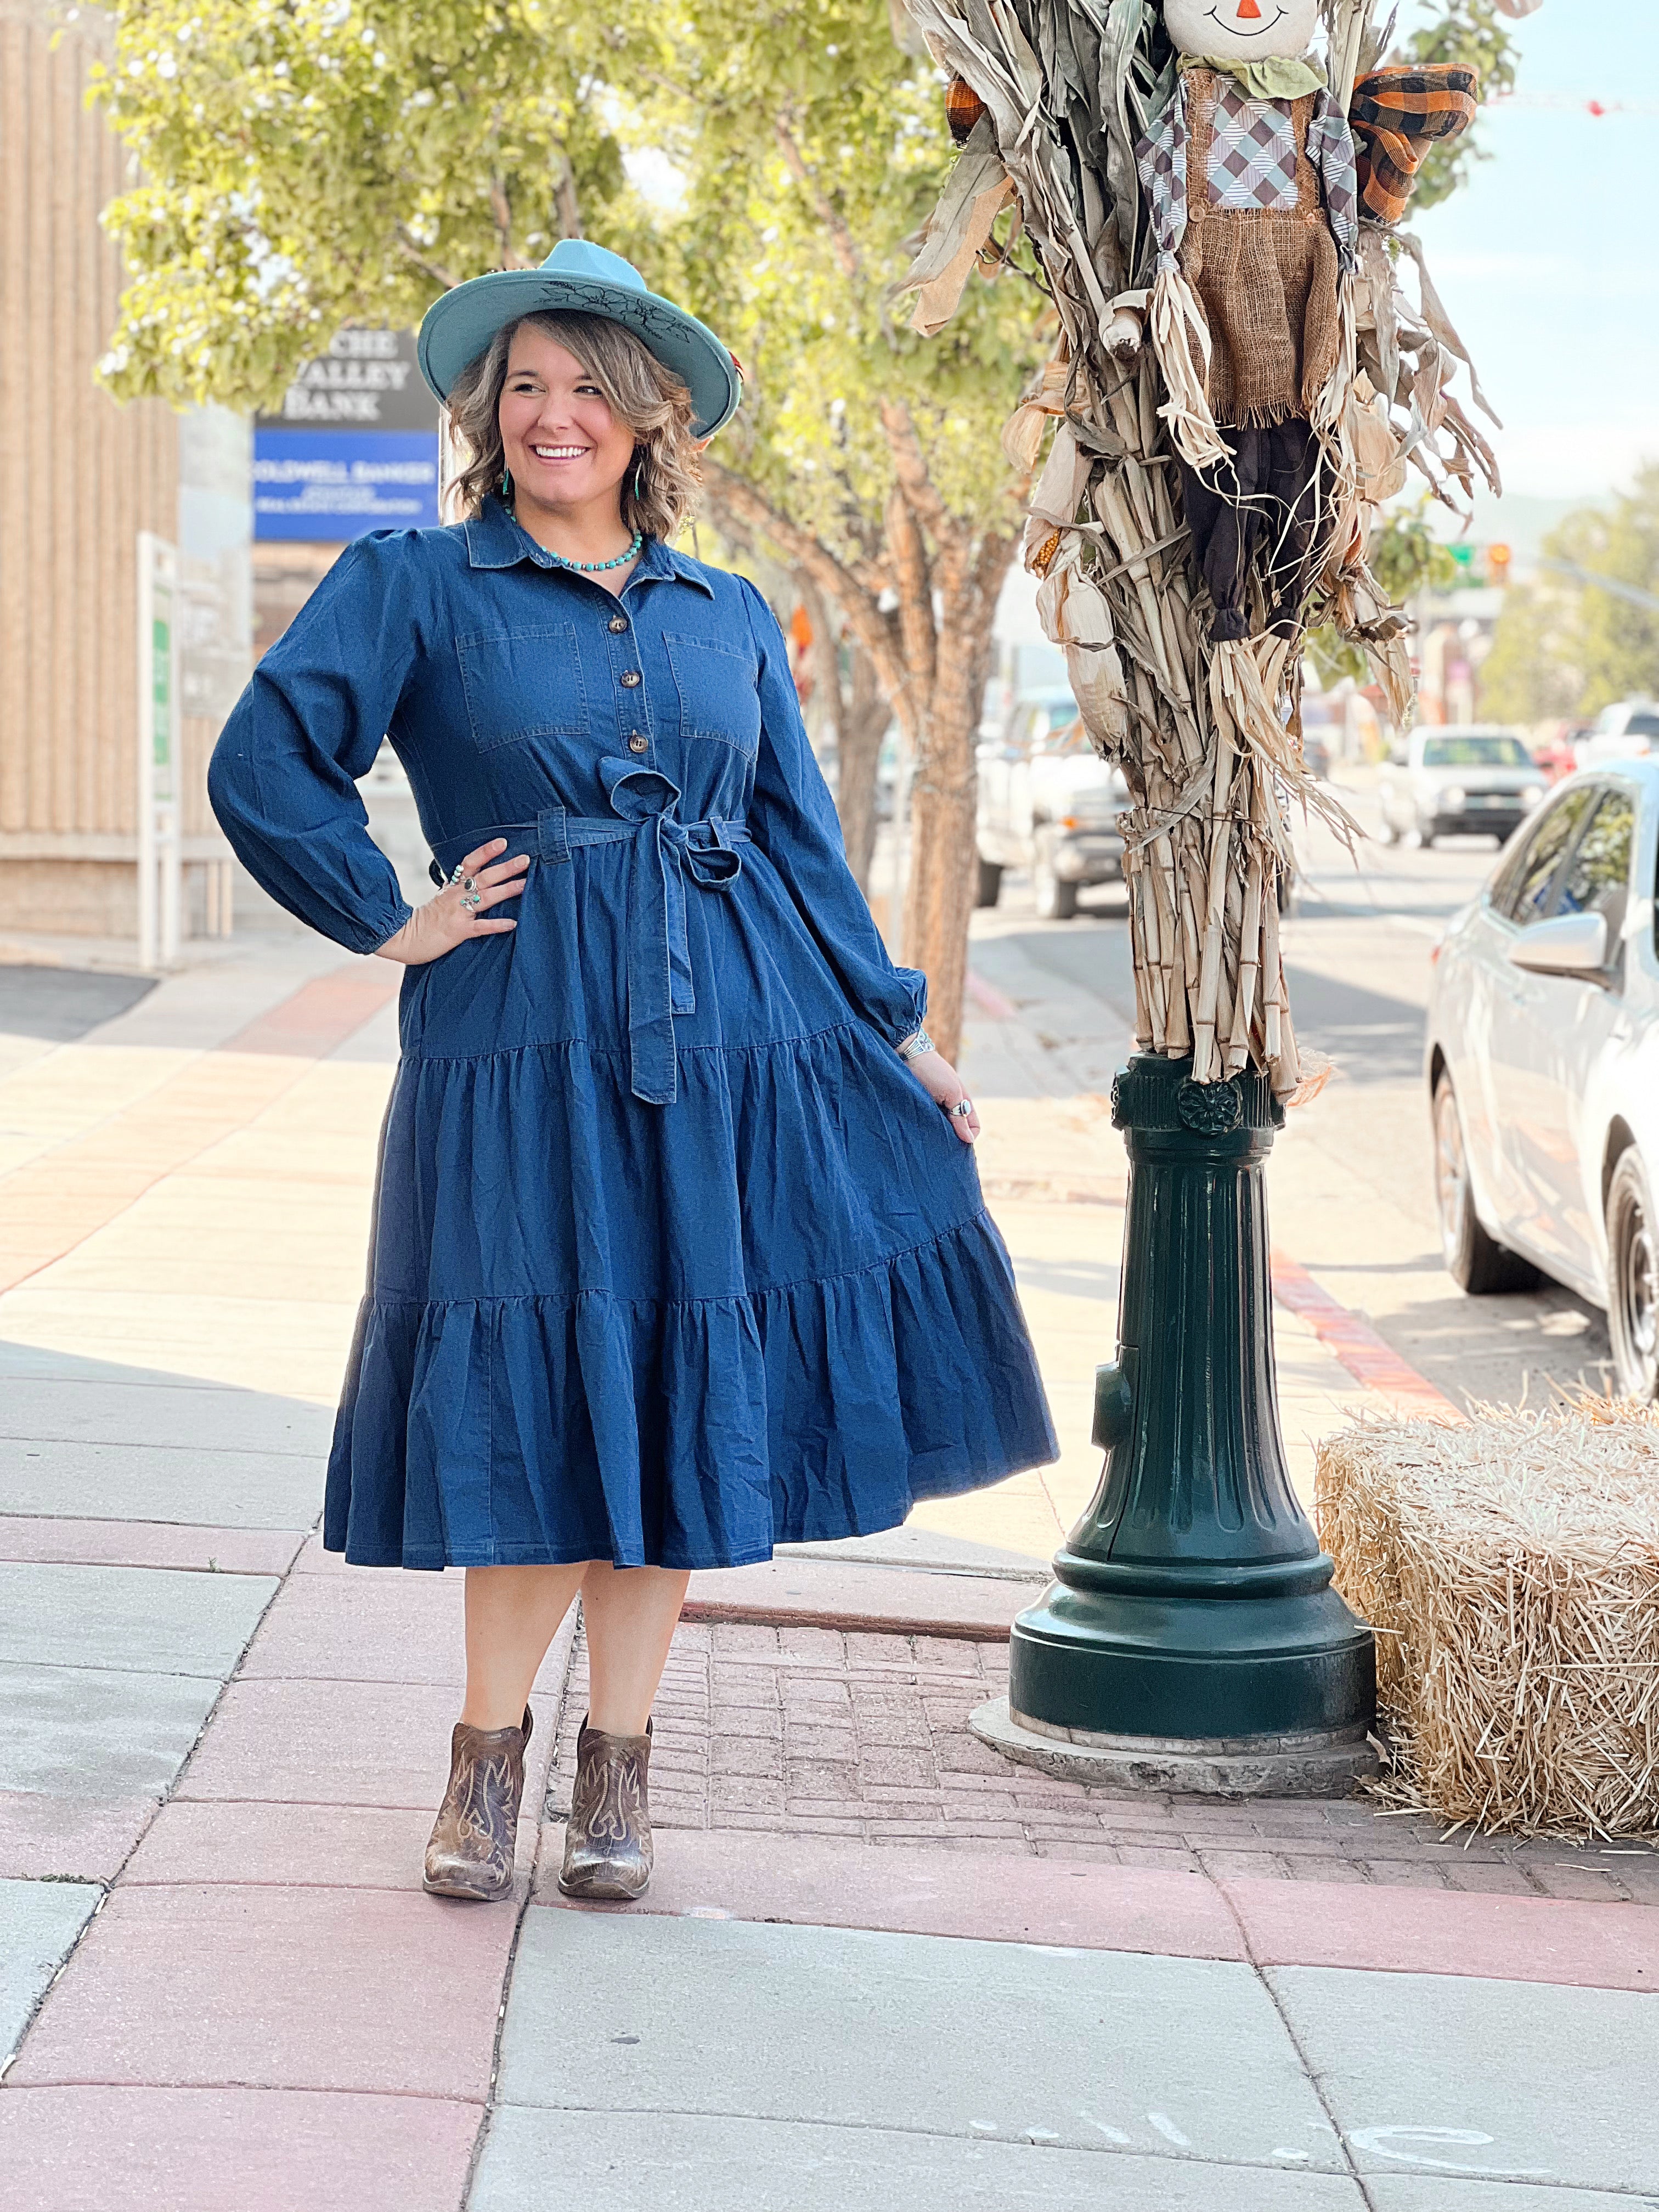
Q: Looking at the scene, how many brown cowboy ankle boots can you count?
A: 2